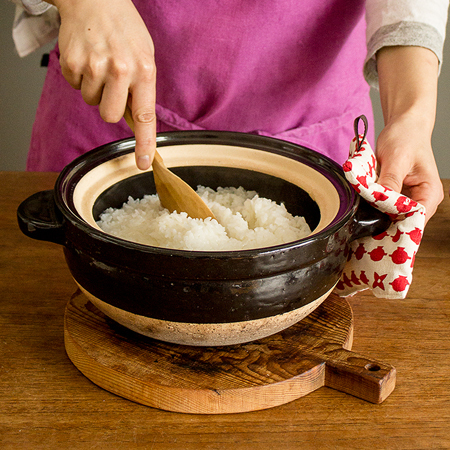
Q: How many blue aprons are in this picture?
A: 0